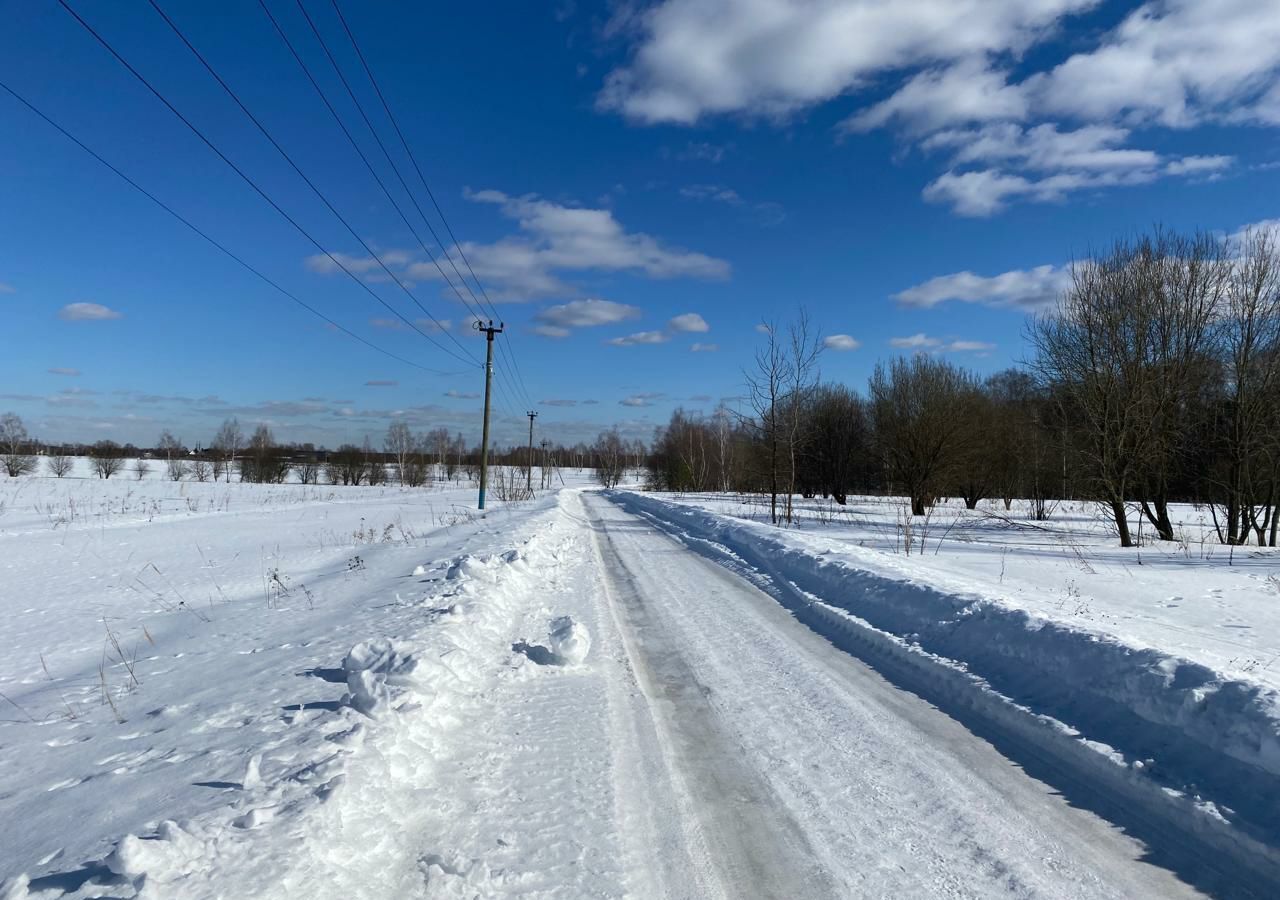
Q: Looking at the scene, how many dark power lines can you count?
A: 6